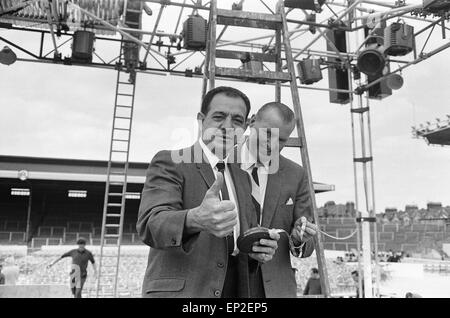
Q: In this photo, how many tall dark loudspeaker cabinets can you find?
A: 2